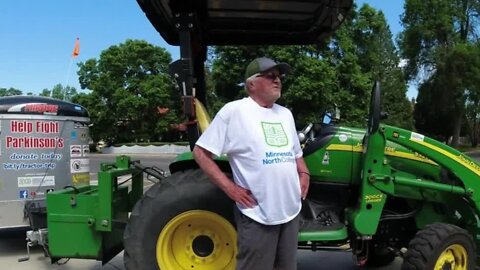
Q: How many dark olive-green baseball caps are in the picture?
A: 1